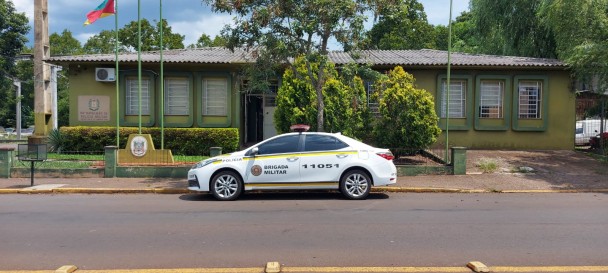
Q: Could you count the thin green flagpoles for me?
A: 4